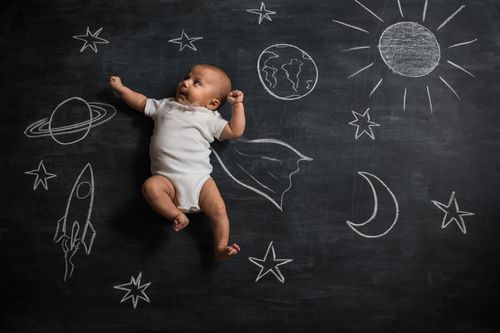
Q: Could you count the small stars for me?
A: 8